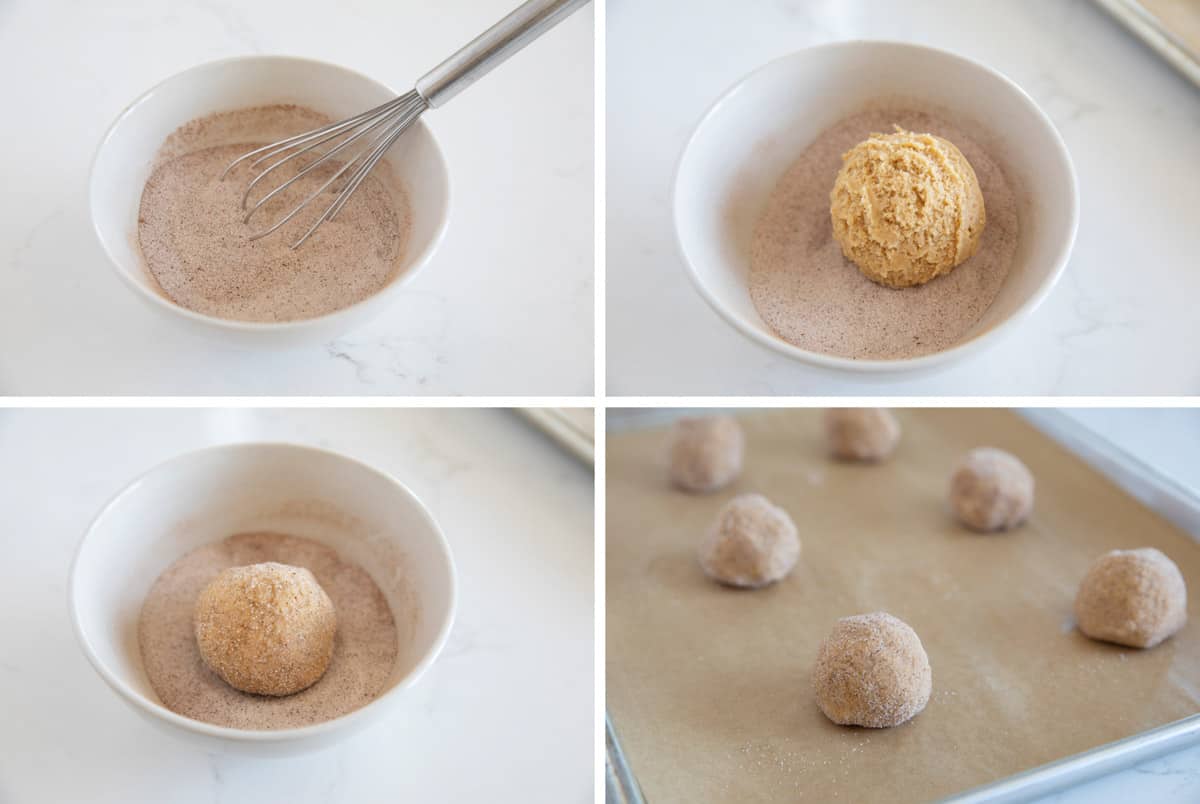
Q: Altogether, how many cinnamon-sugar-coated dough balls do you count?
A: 7